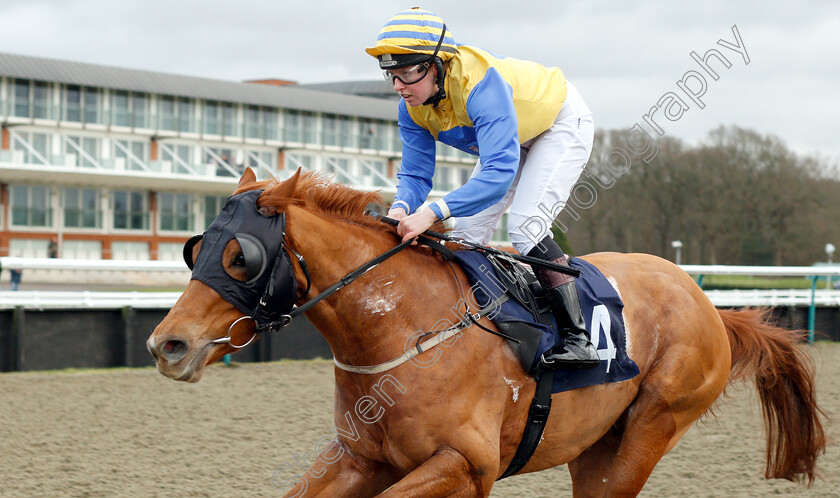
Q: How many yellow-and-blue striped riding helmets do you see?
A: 1